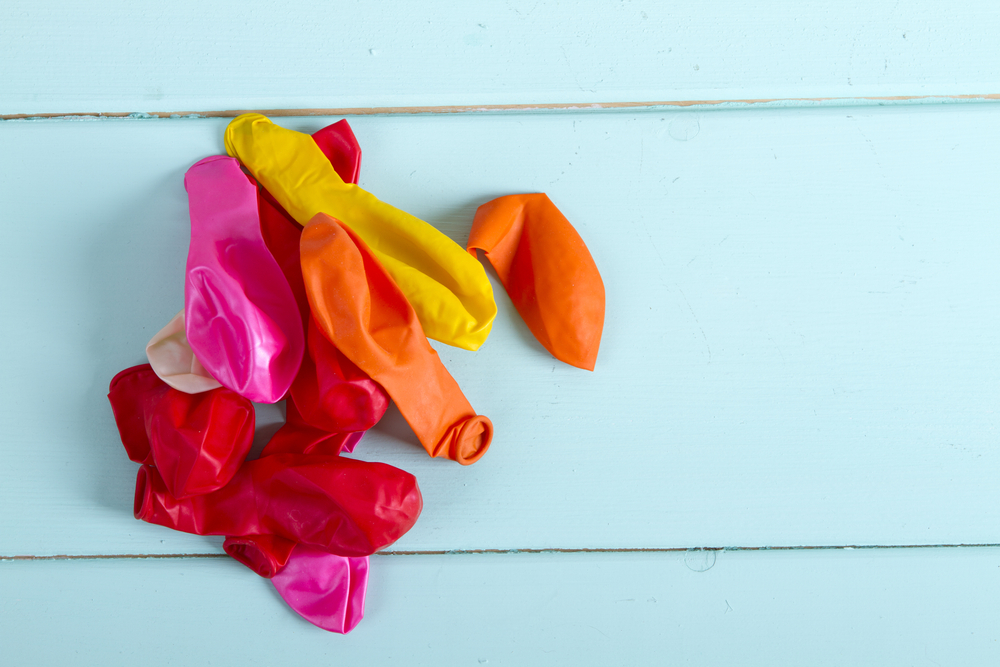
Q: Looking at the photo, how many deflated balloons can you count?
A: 11